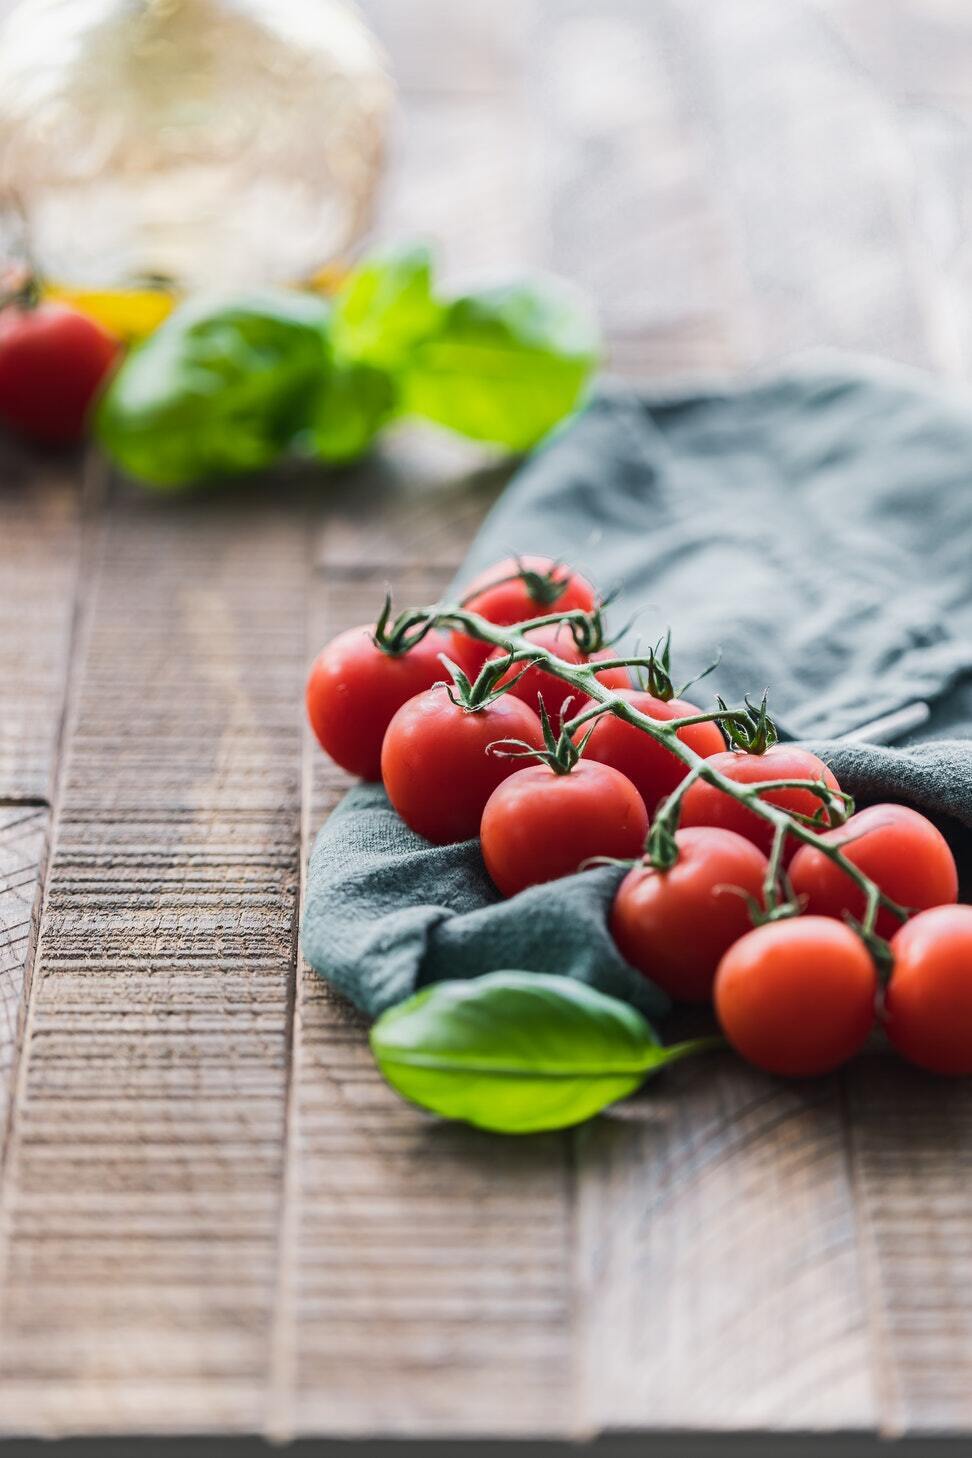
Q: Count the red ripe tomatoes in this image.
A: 12